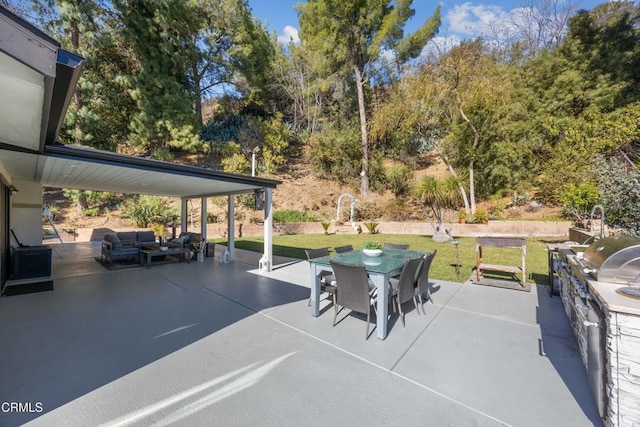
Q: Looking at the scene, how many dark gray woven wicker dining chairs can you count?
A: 6